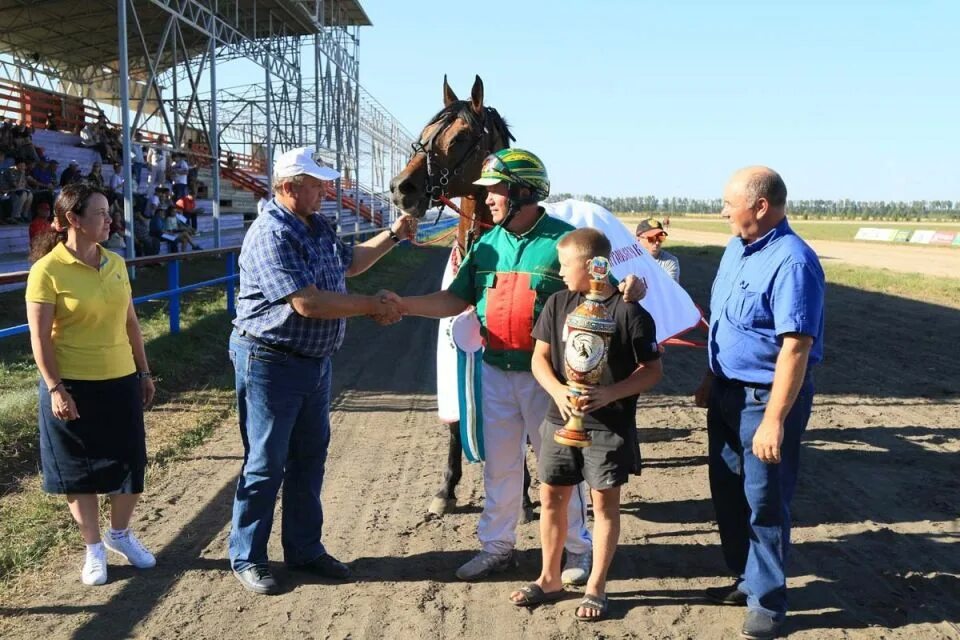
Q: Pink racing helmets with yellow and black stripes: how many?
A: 0